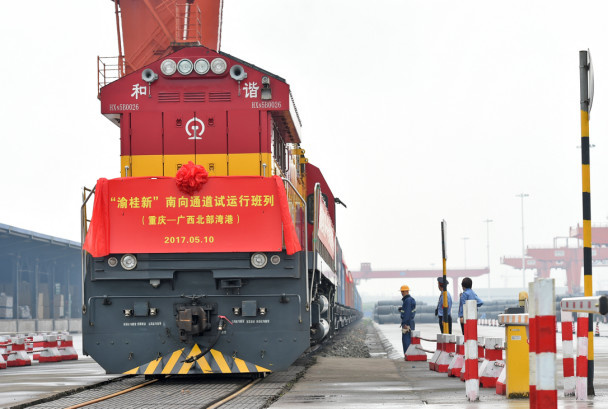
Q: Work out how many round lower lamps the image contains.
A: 4